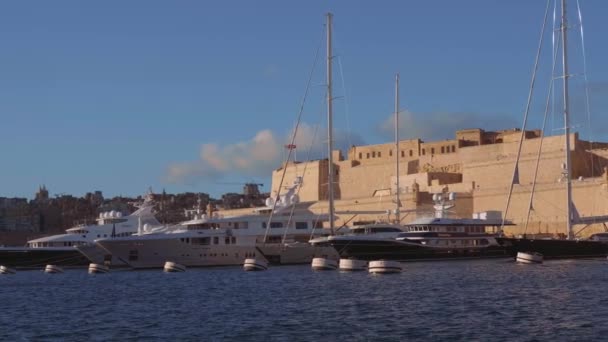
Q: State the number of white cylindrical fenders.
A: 9